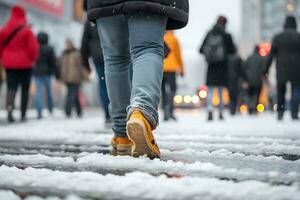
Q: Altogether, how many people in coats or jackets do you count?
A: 10